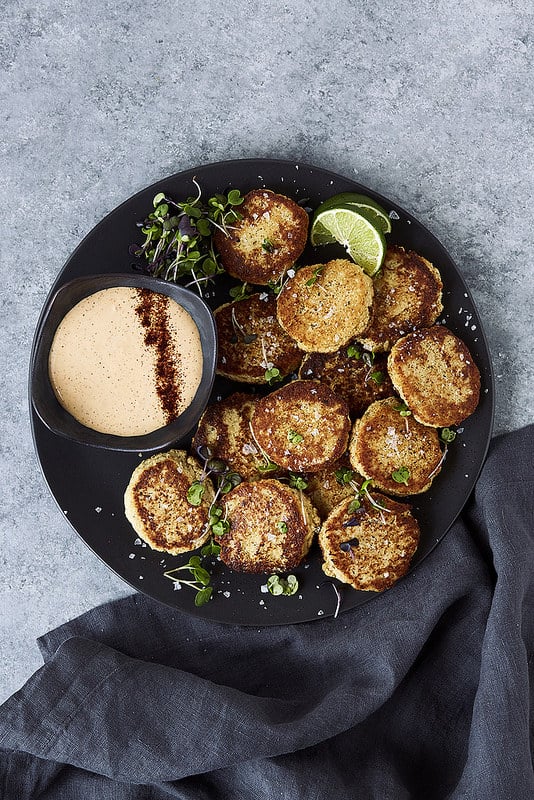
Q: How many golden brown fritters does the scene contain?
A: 13